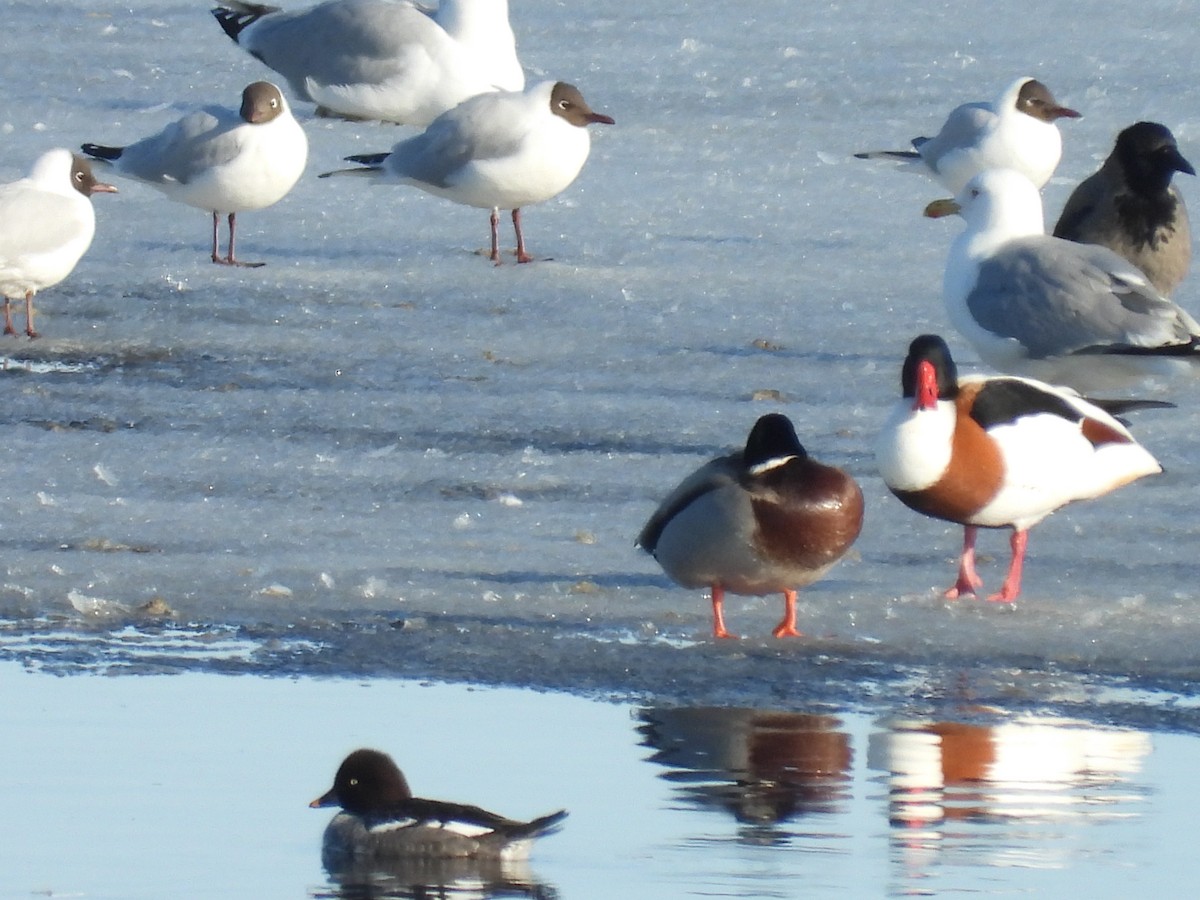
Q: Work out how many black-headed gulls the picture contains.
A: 4